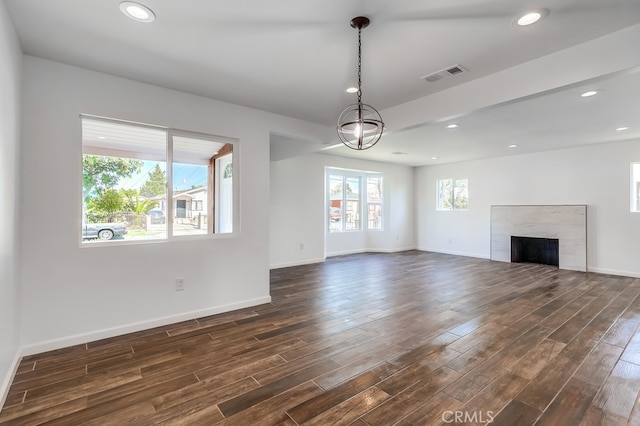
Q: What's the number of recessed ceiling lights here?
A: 8